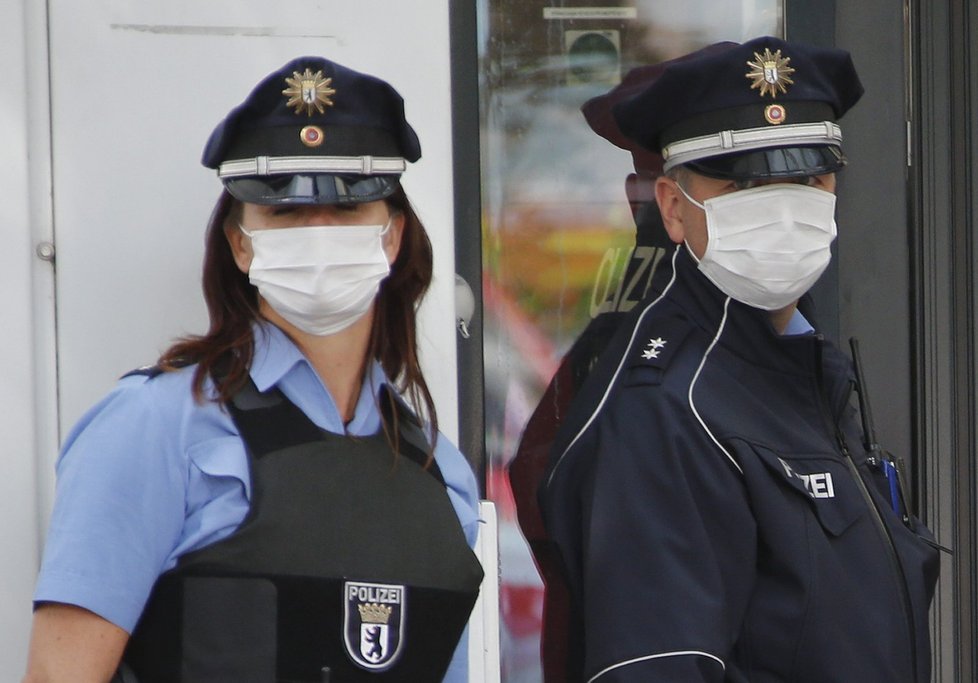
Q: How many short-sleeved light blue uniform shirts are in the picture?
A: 1